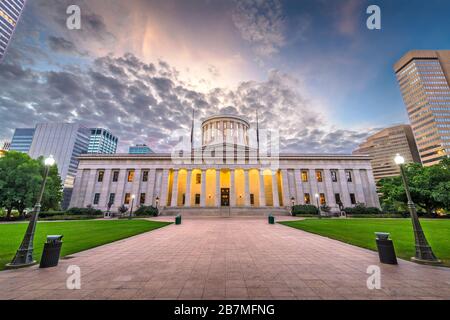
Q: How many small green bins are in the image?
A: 2